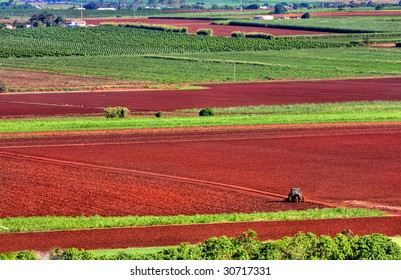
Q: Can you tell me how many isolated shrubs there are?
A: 3